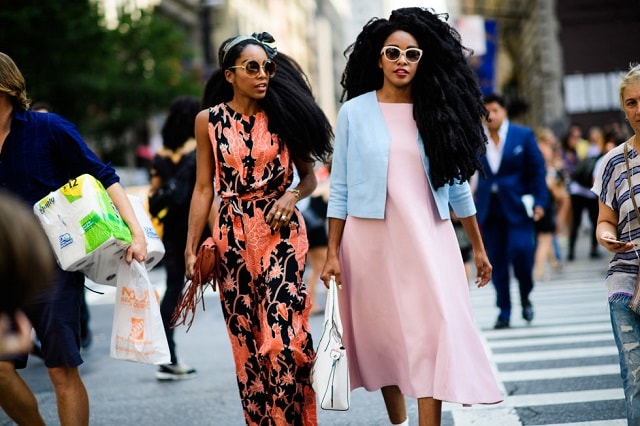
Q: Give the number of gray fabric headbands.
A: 1